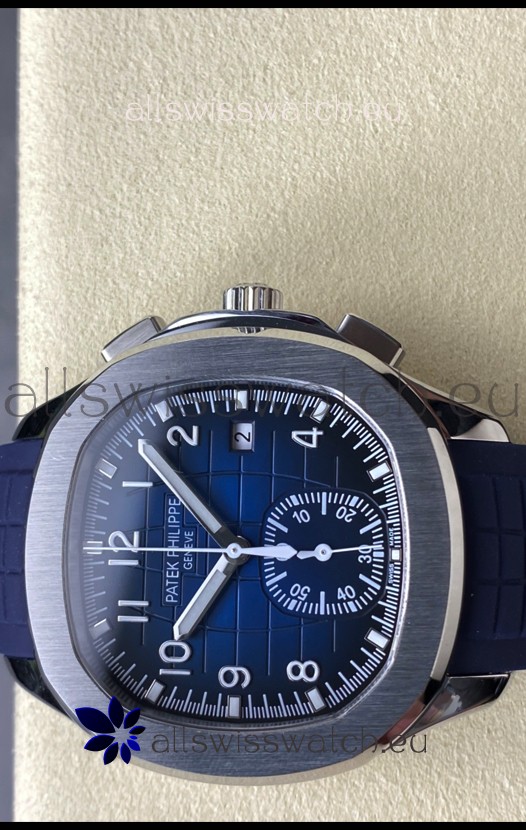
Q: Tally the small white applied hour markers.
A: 12